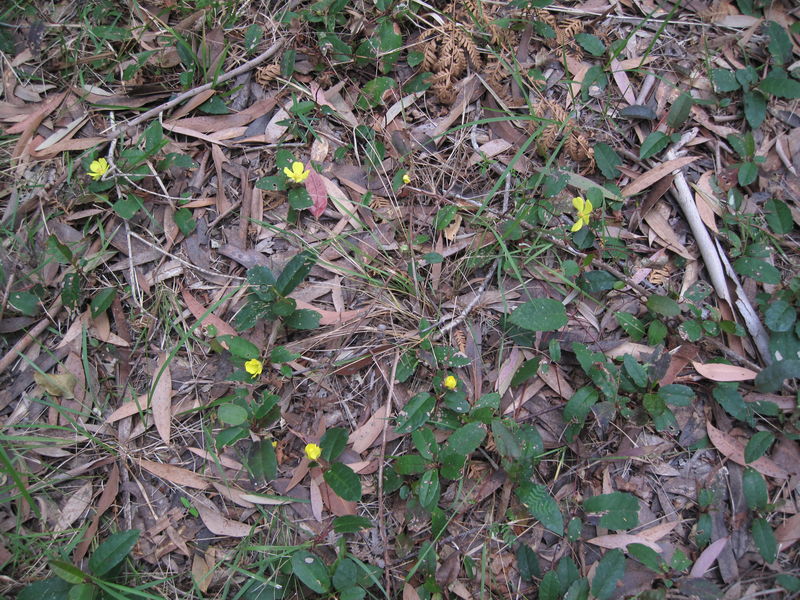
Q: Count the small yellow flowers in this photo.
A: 7